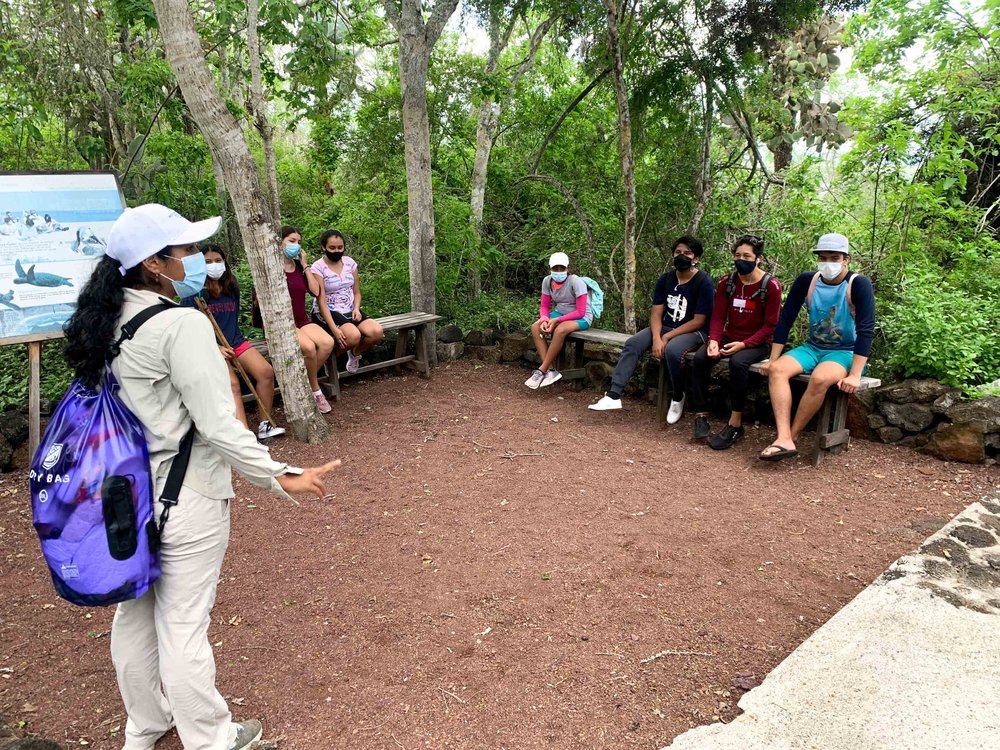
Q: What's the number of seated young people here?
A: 7